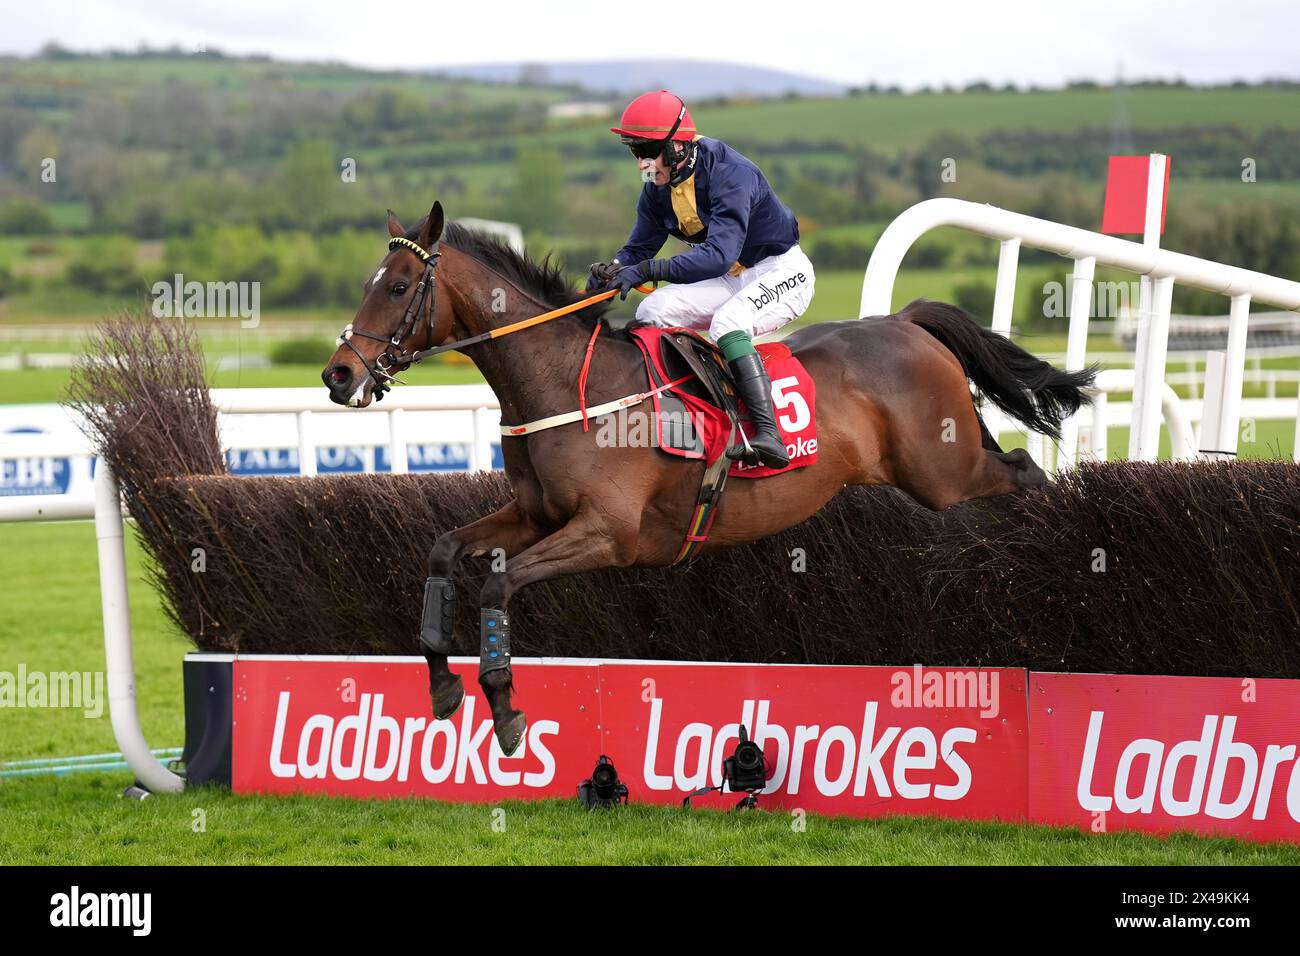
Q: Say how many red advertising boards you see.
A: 3